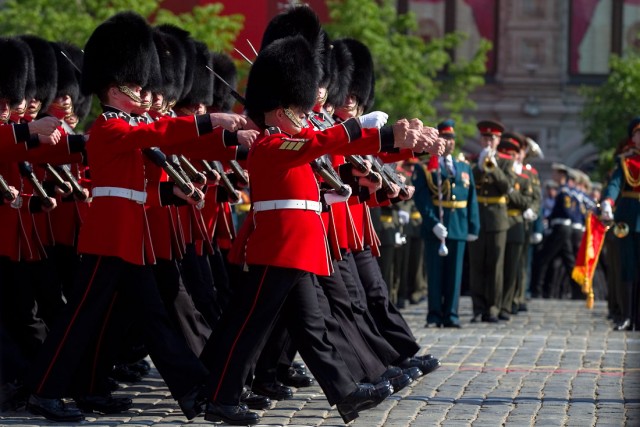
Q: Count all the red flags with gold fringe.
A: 1